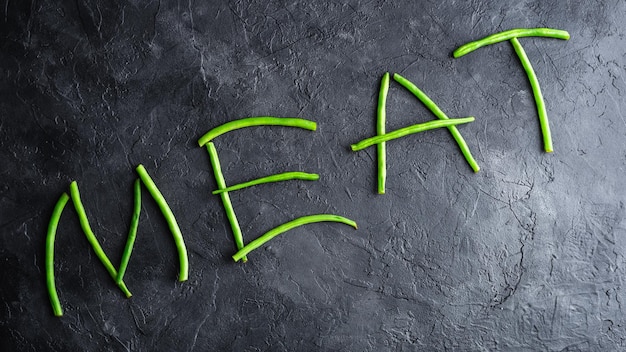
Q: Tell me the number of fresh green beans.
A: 13